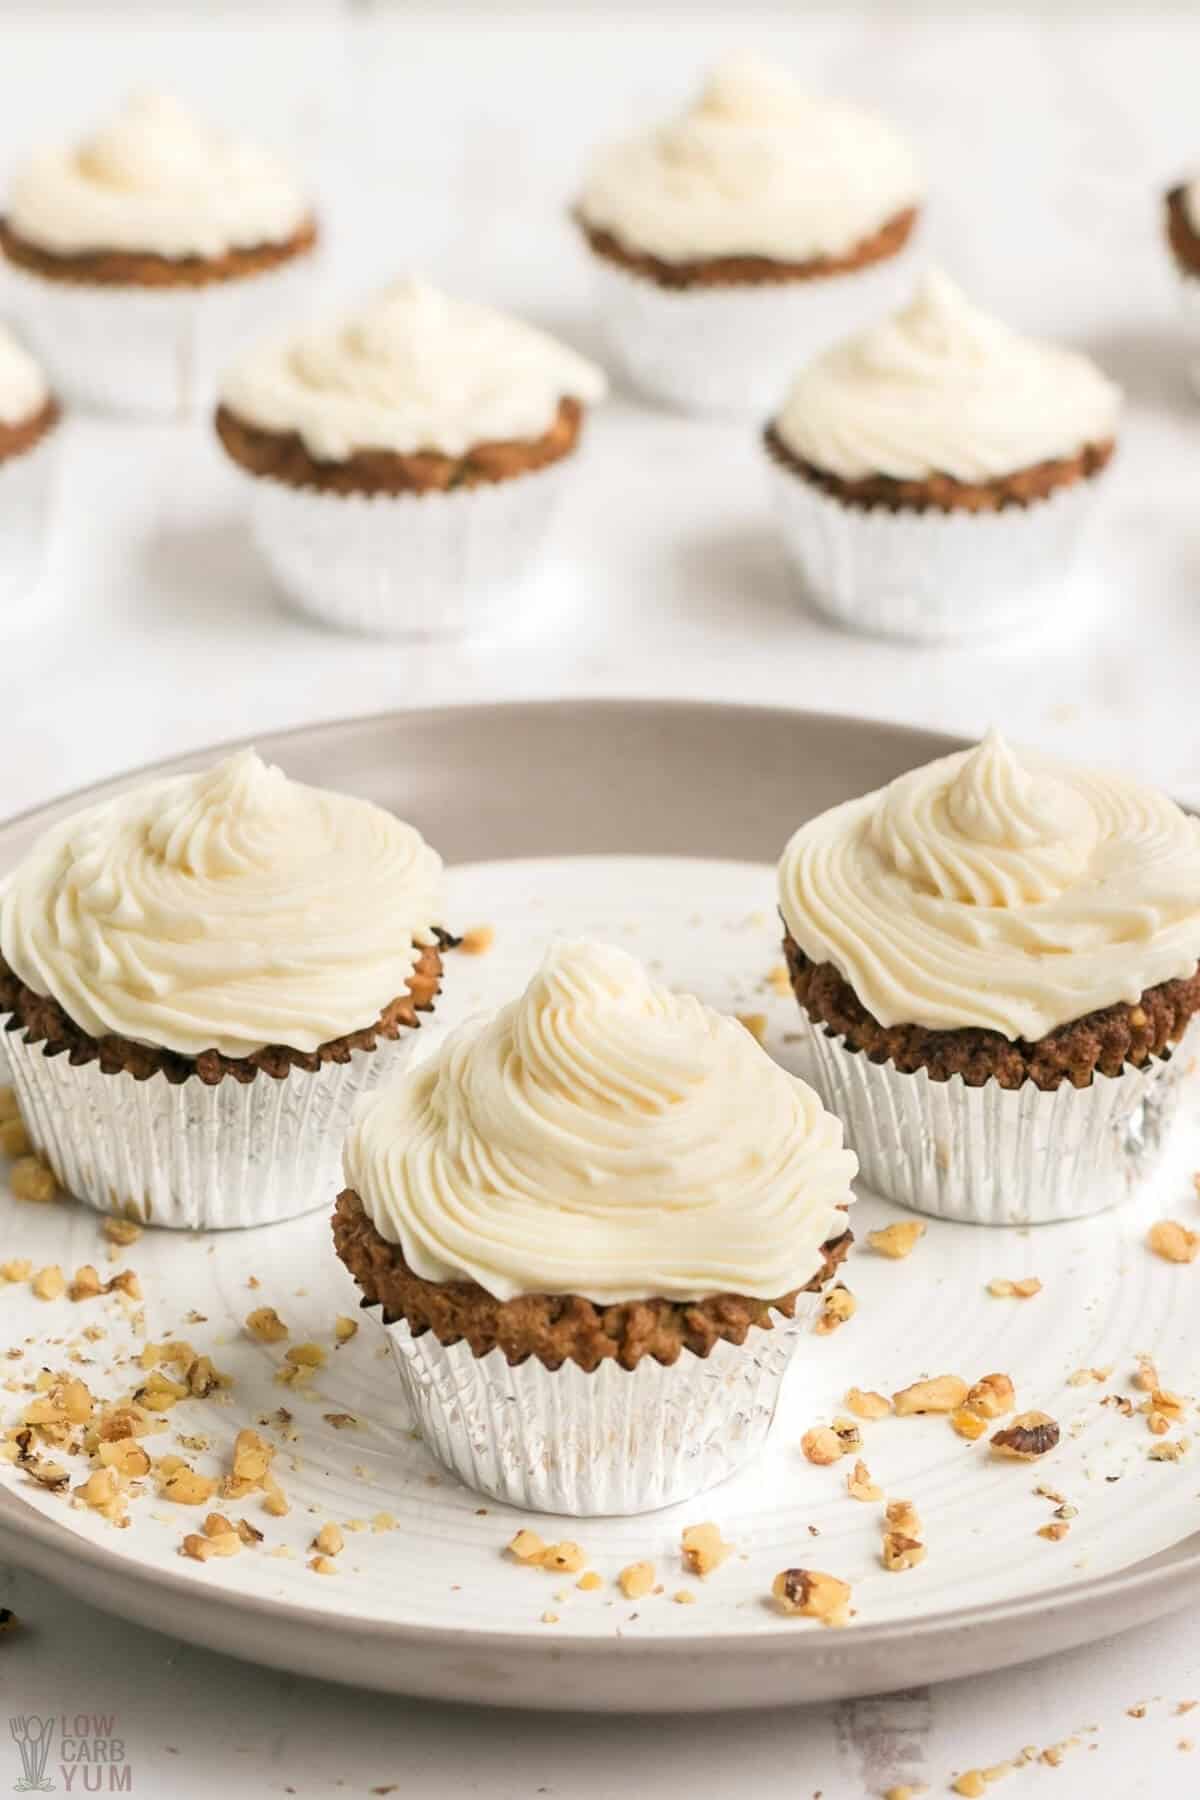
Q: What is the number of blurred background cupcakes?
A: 6